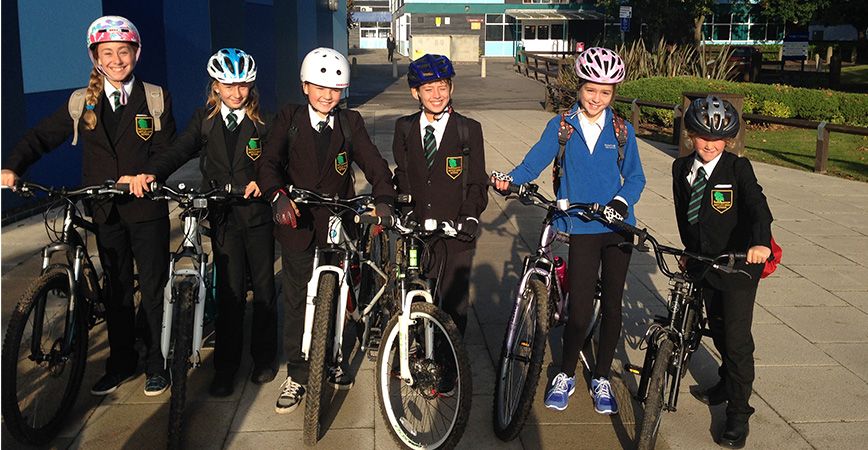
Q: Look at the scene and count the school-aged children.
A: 6